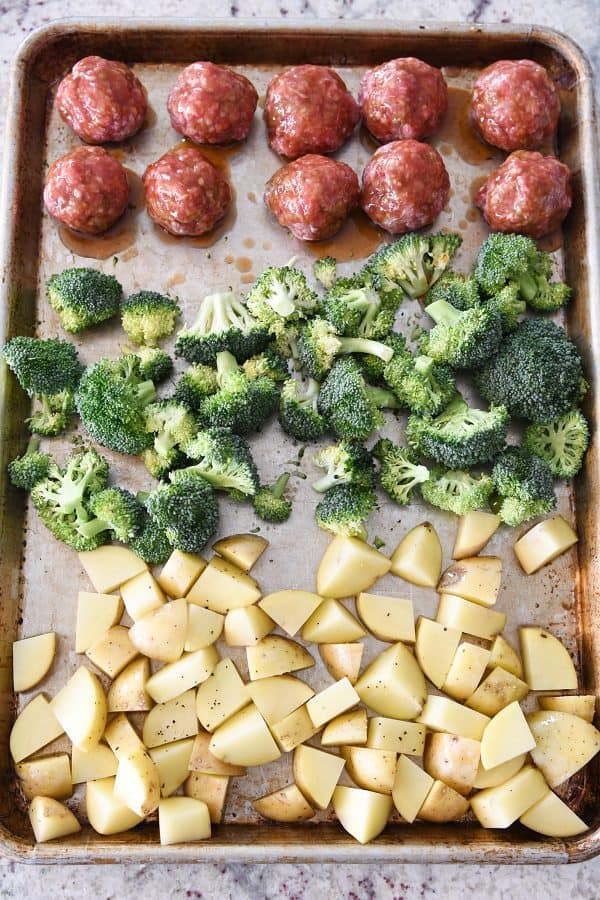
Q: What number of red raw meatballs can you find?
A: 10